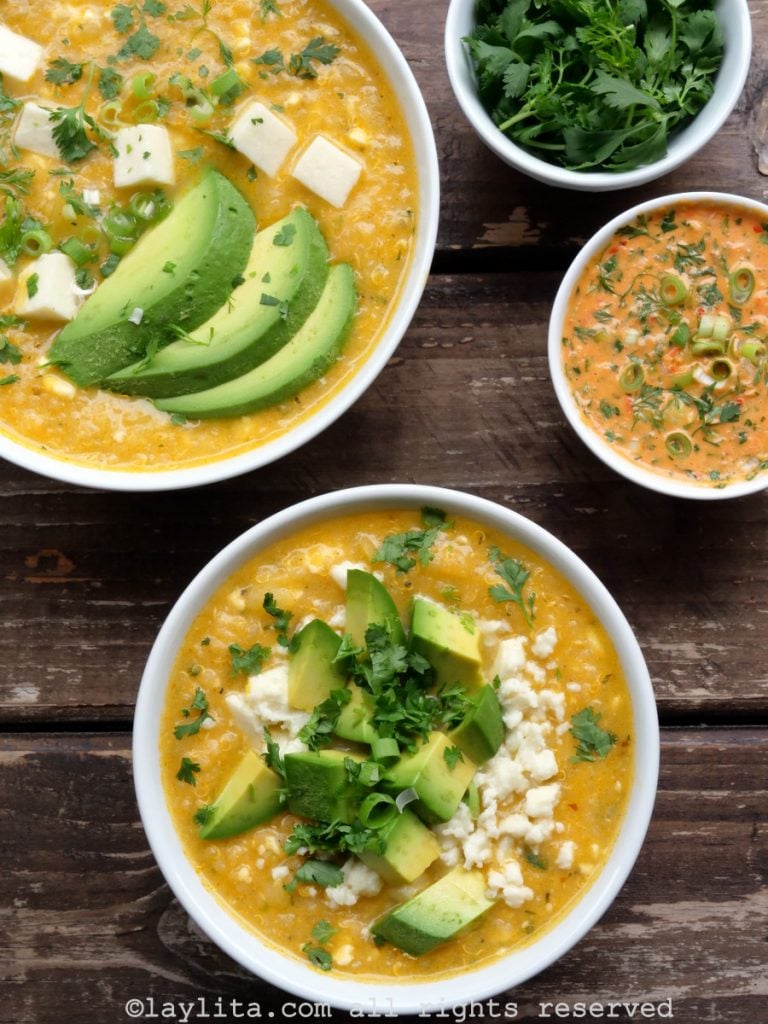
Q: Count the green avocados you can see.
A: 13